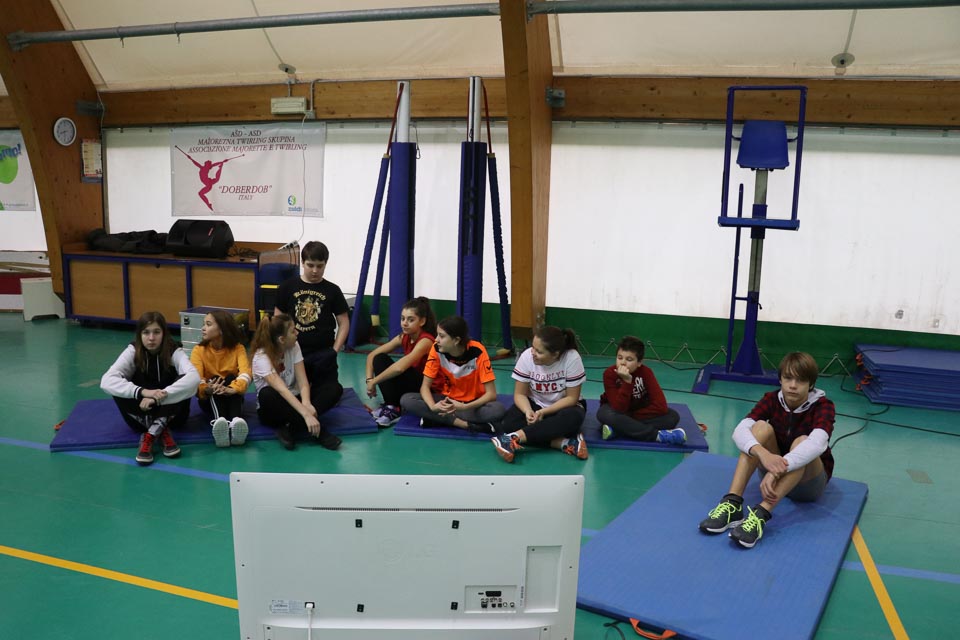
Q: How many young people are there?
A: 9